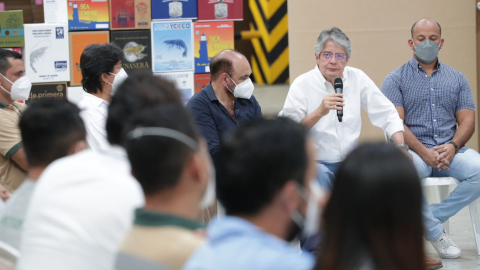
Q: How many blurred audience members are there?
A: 5